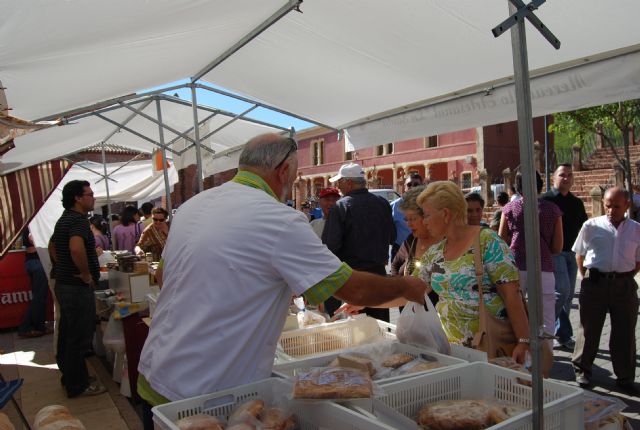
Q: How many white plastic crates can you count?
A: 4